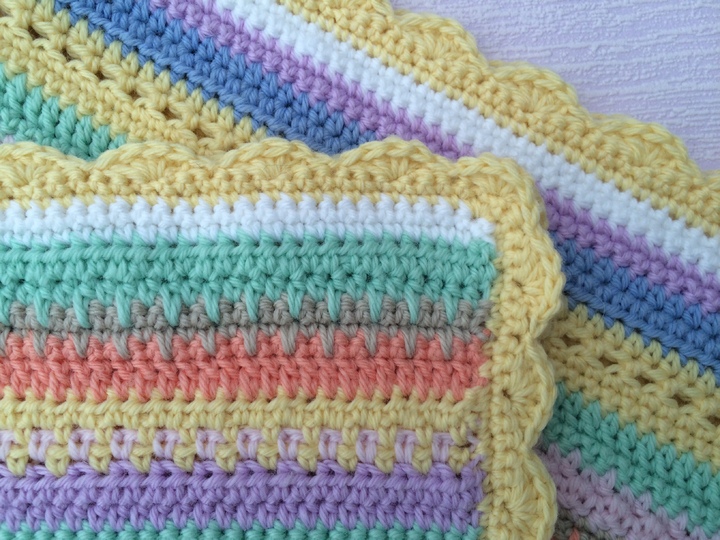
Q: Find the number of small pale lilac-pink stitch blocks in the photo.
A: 12